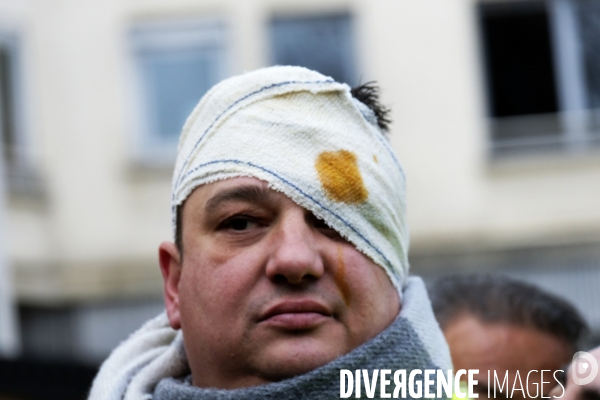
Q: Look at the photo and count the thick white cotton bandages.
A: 1